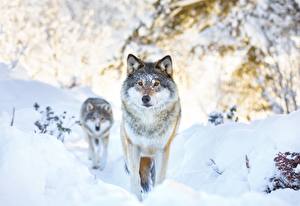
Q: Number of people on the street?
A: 0